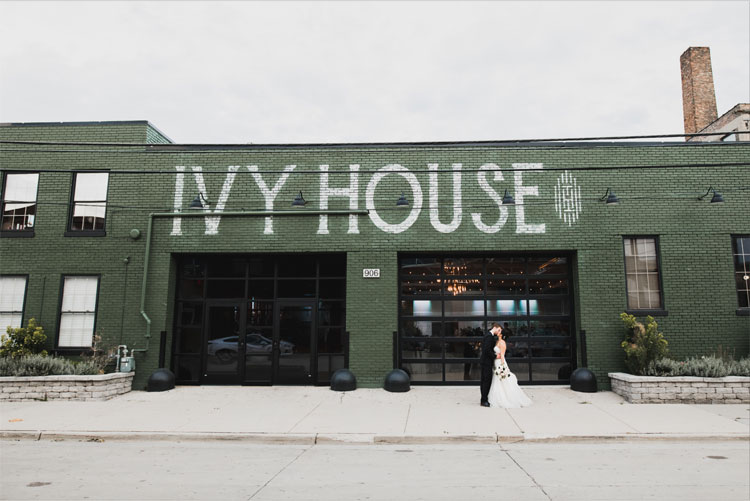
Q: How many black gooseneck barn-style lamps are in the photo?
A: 6